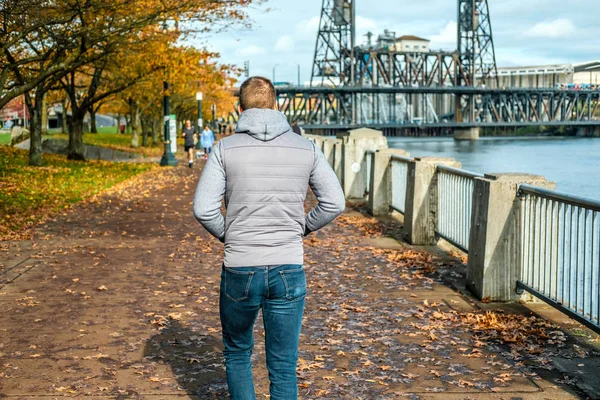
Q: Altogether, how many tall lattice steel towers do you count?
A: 2